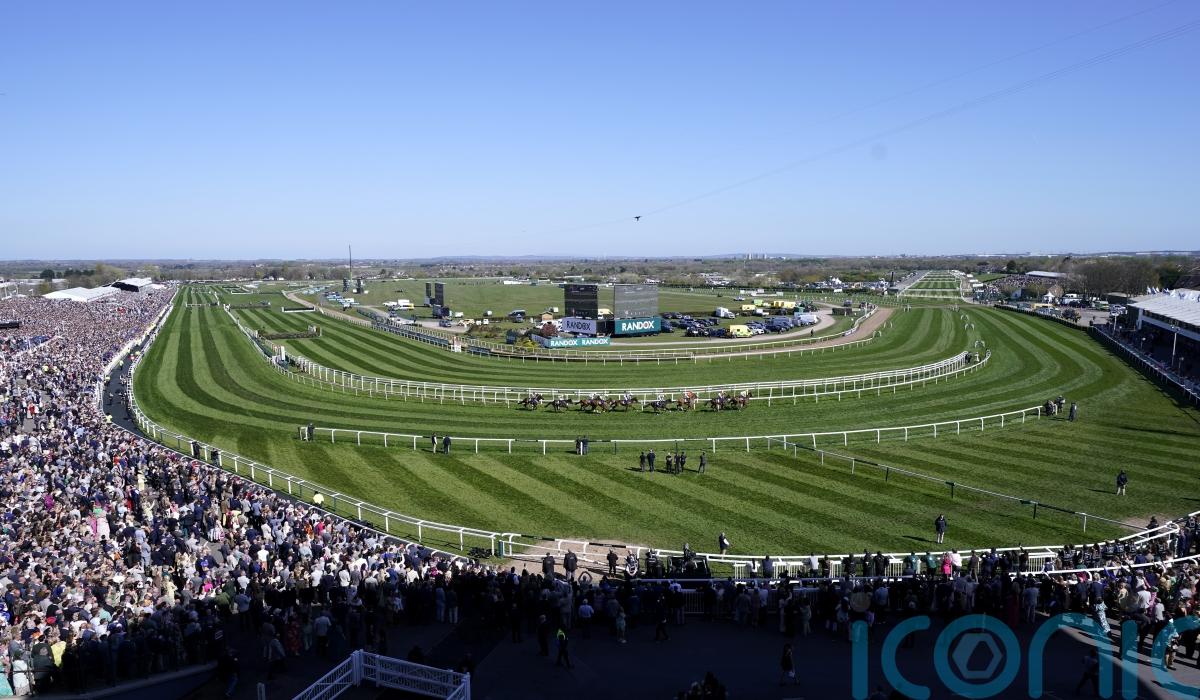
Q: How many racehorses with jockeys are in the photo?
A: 9